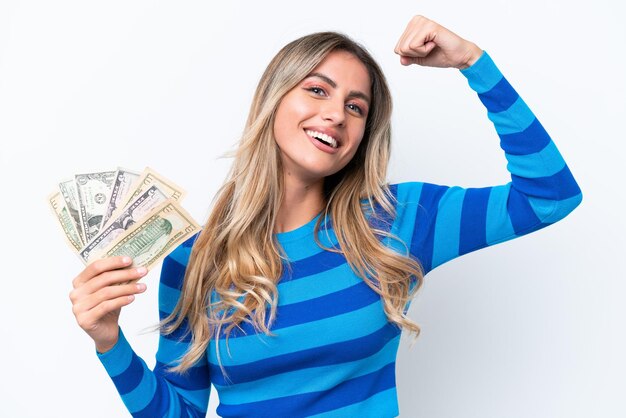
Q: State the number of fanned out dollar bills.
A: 7